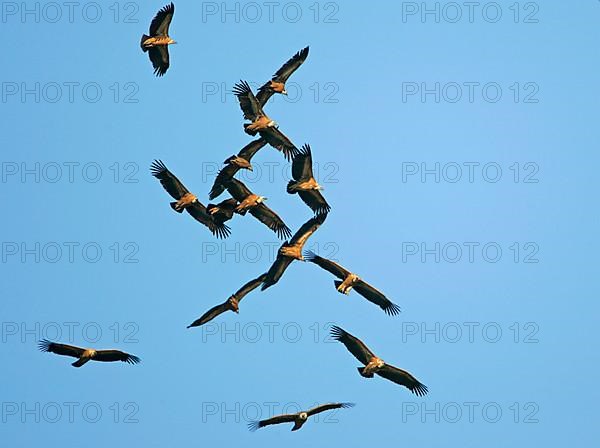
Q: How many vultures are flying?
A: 14